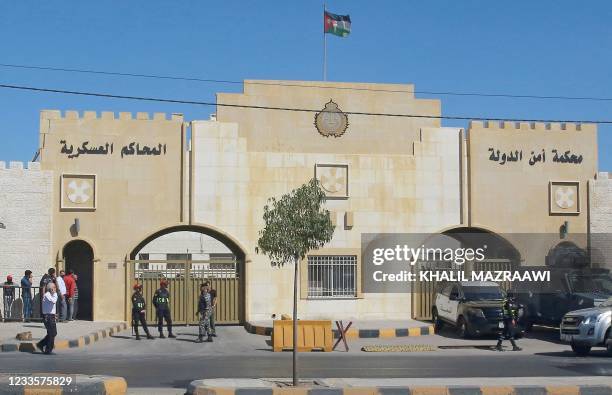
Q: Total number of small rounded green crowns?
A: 1